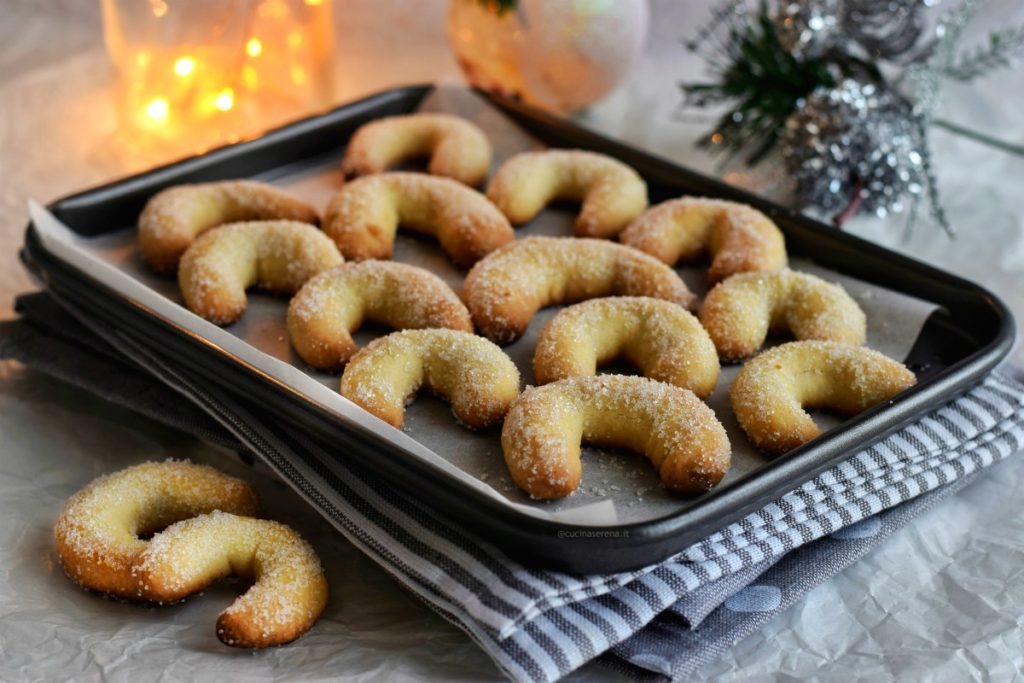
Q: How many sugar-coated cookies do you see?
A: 15